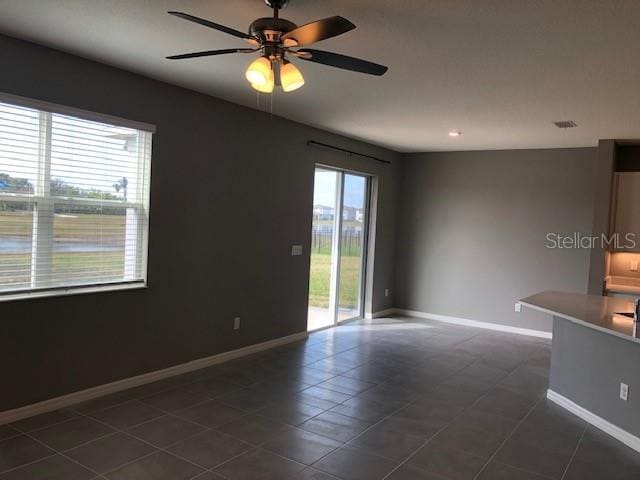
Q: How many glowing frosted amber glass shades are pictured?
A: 3